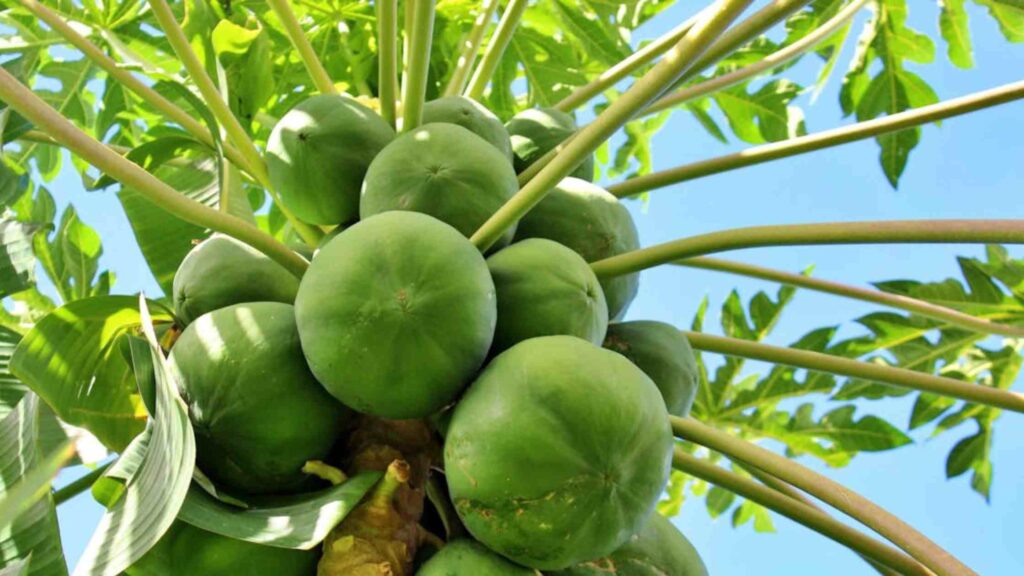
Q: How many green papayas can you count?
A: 14